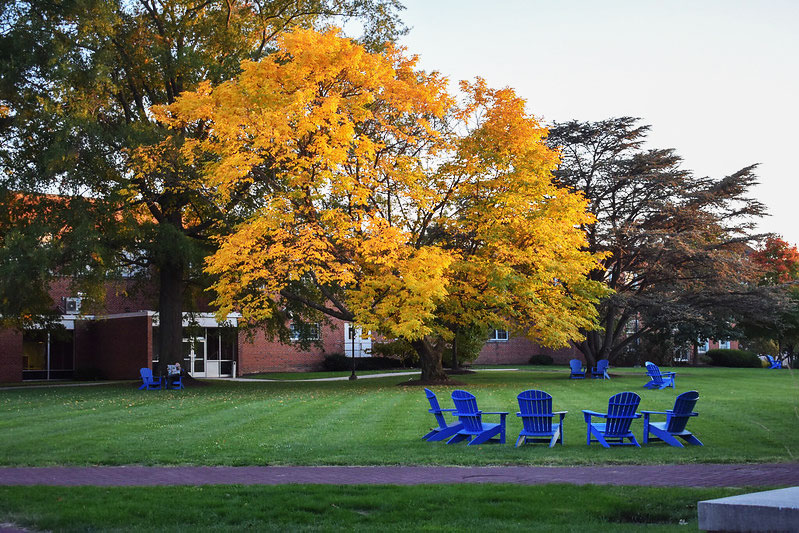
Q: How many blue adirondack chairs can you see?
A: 11